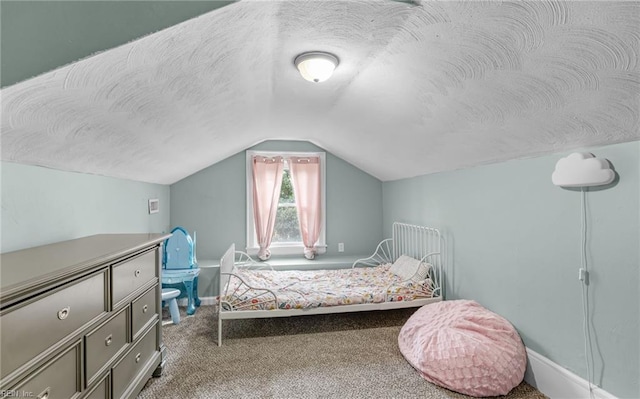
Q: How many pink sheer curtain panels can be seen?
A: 2